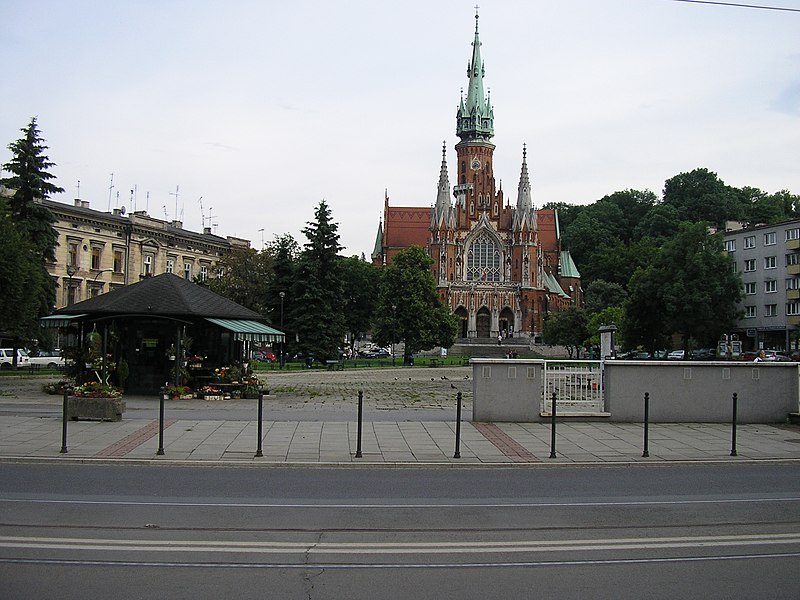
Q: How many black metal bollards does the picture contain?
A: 8